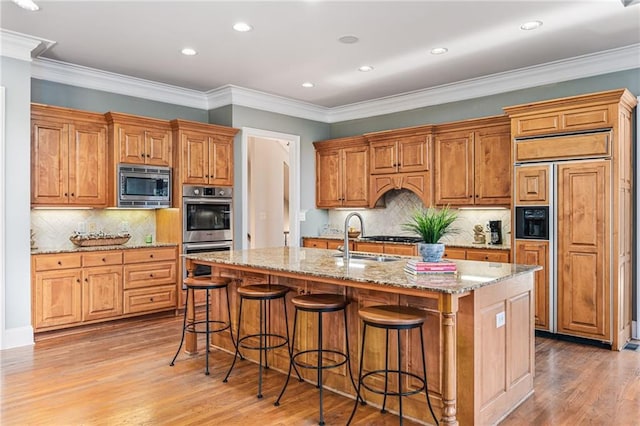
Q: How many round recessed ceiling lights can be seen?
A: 7